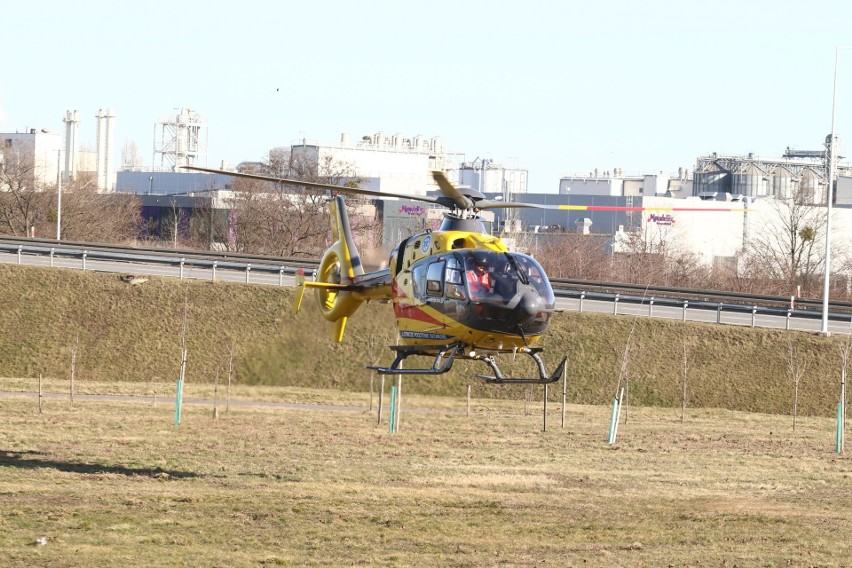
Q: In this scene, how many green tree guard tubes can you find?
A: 4